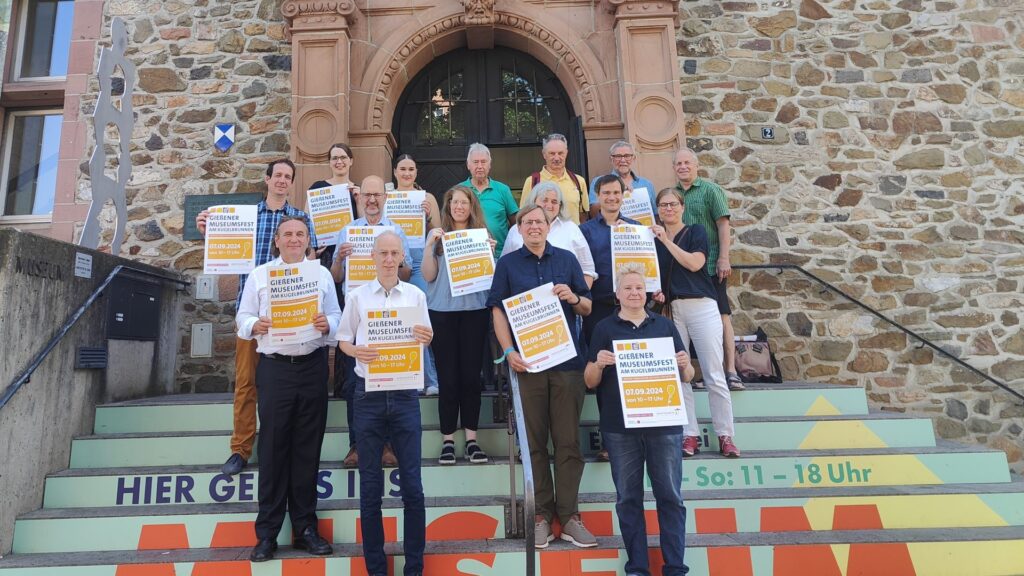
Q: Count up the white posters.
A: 11